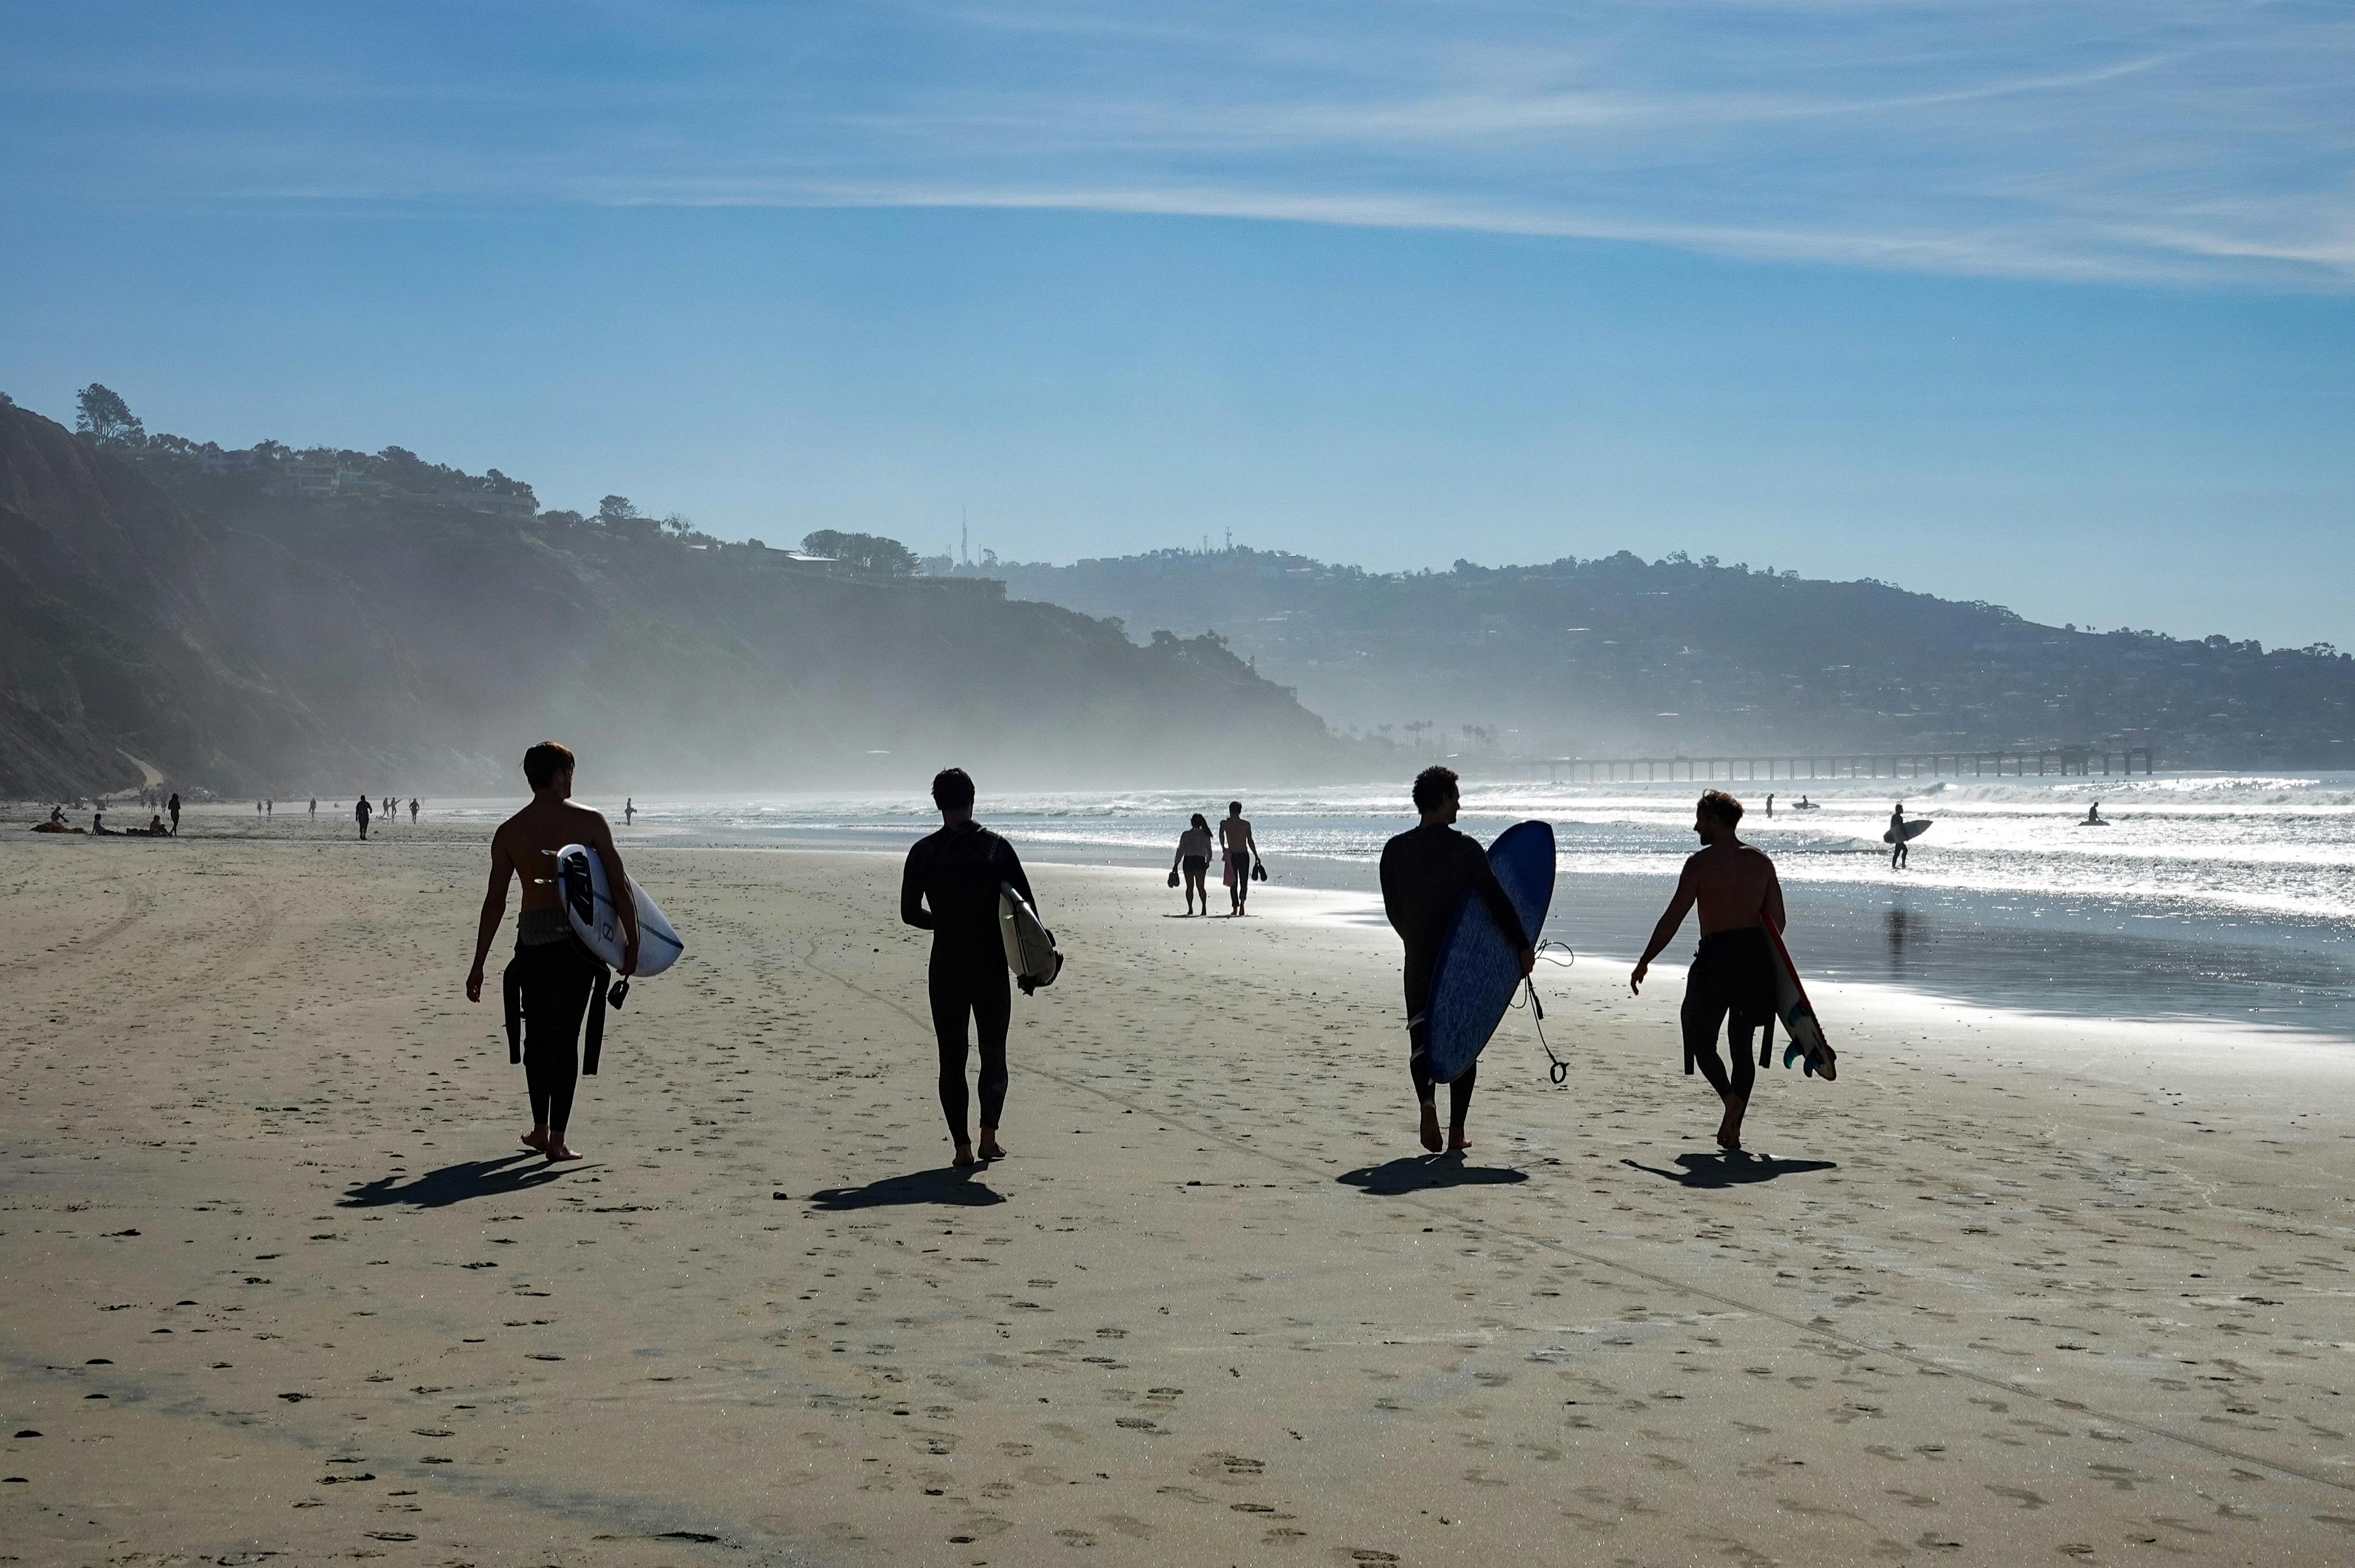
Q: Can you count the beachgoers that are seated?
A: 3